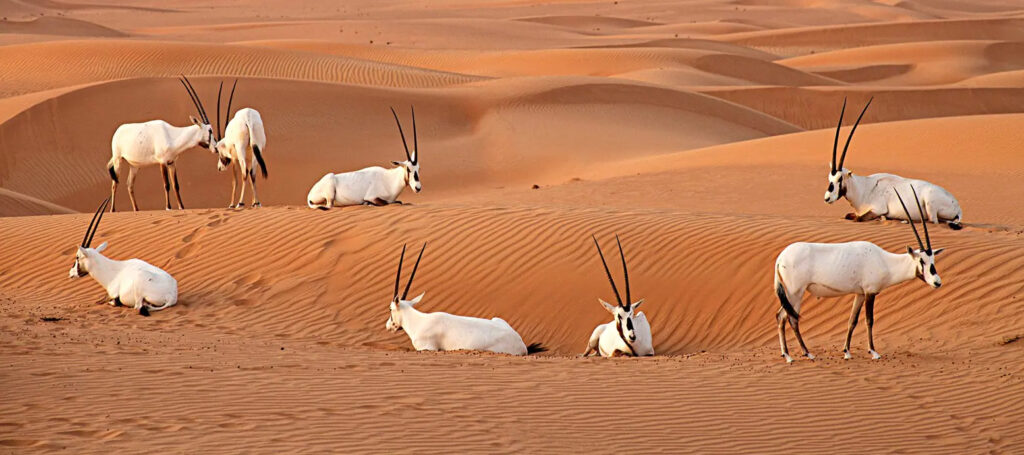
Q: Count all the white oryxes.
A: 8